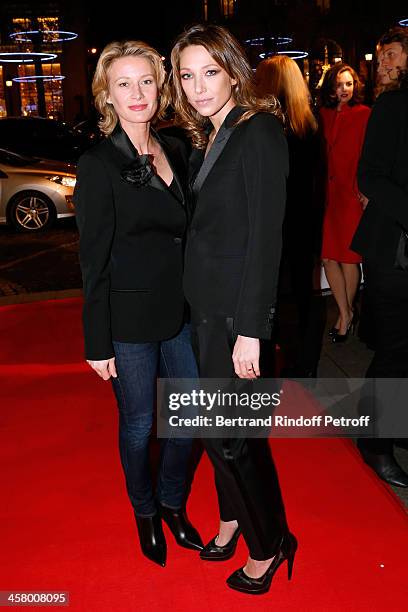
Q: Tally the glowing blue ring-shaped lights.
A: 6